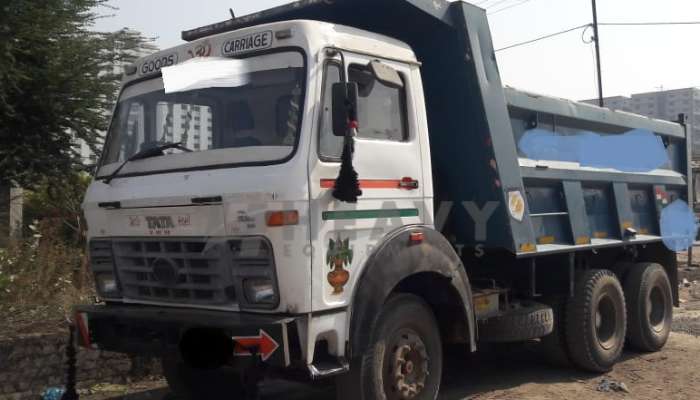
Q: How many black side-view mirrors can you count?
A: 1